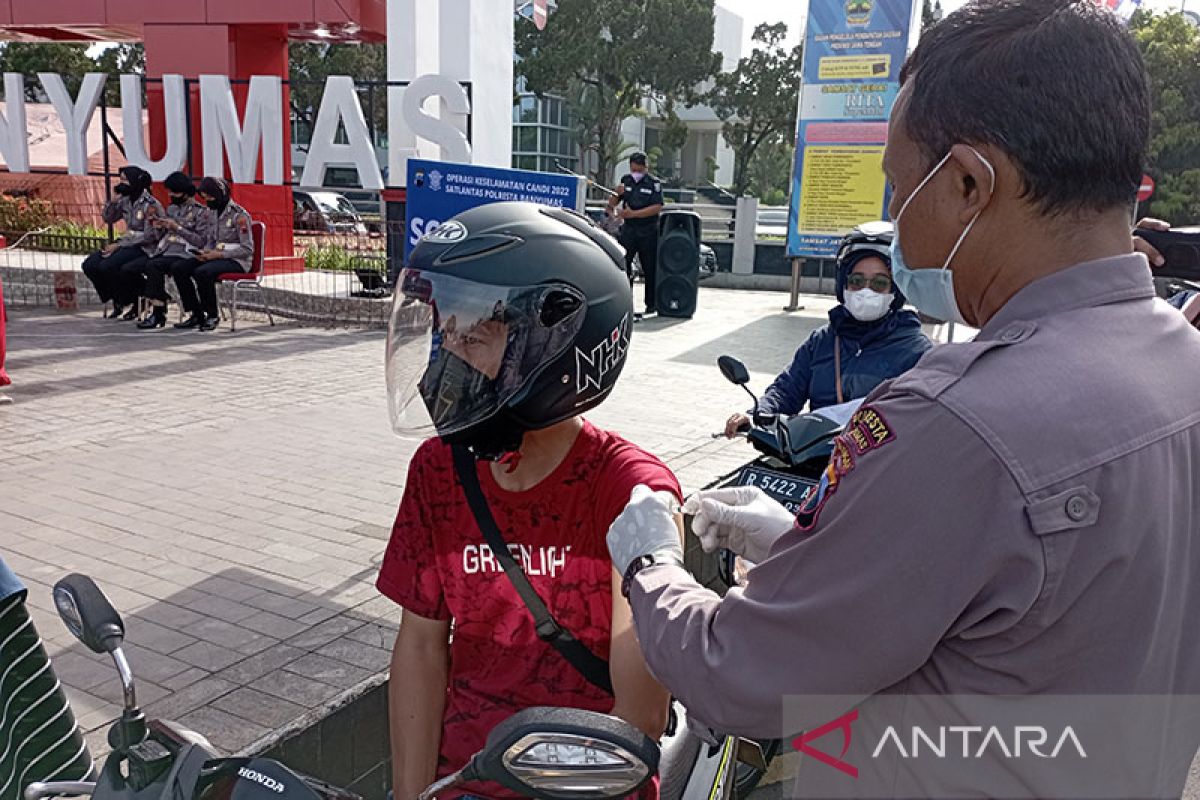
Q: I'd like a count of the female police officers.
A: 3